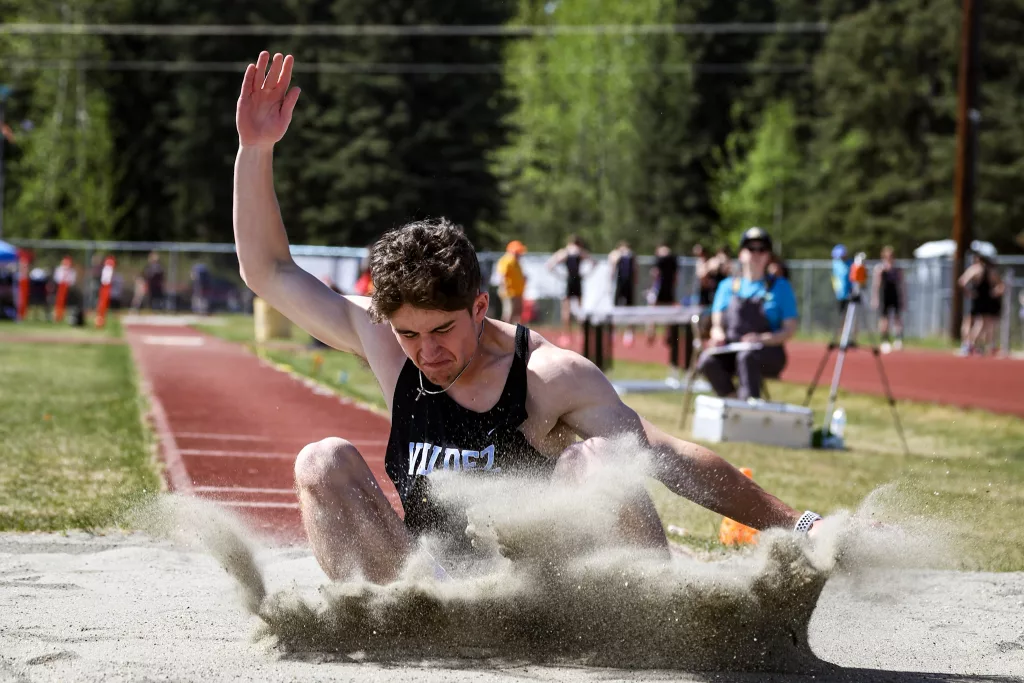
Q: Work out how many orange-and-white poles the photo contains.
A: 3